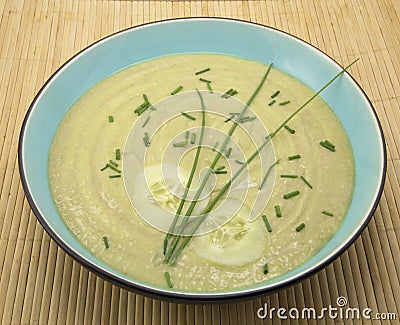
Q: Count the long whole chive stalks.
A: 3